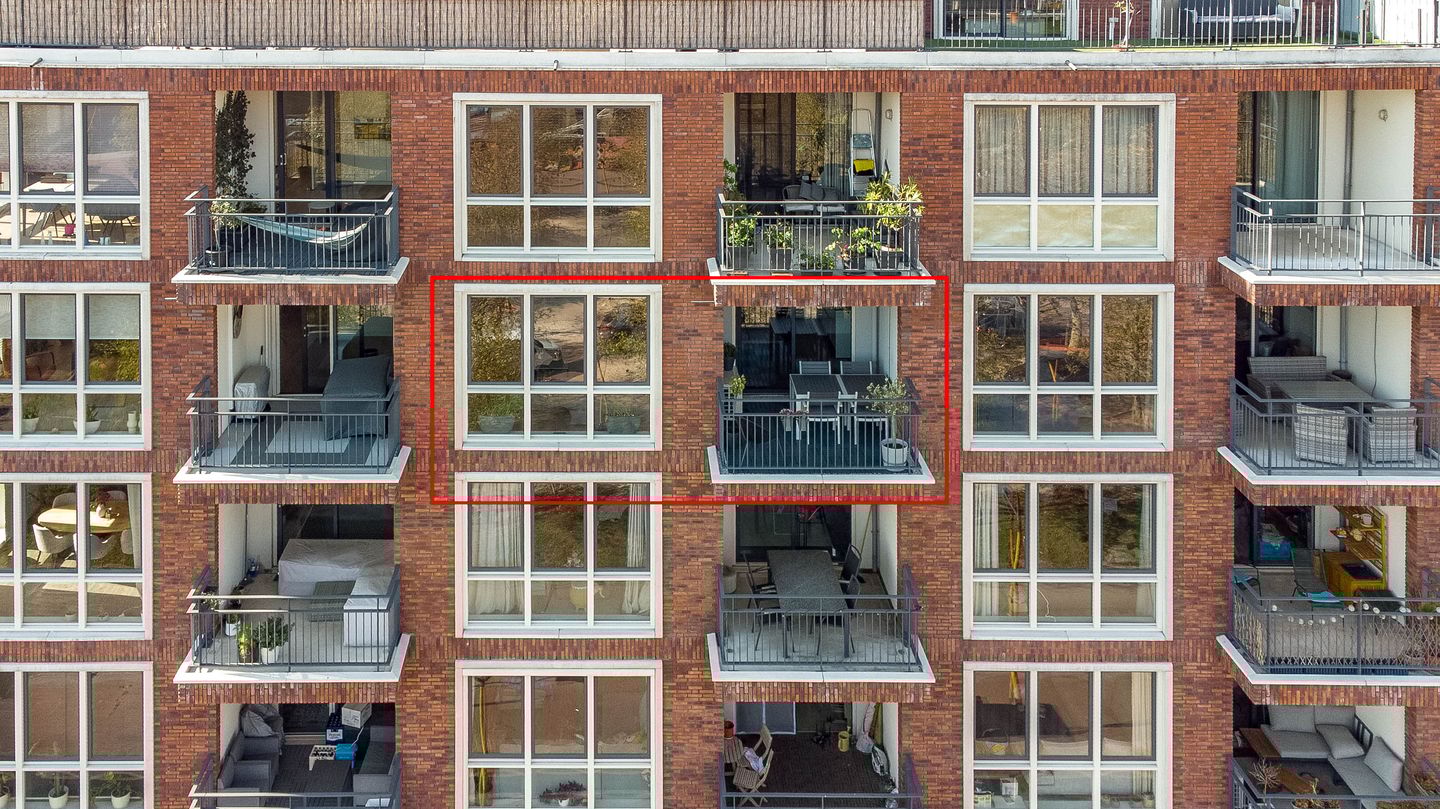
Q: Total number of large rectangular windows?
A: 12